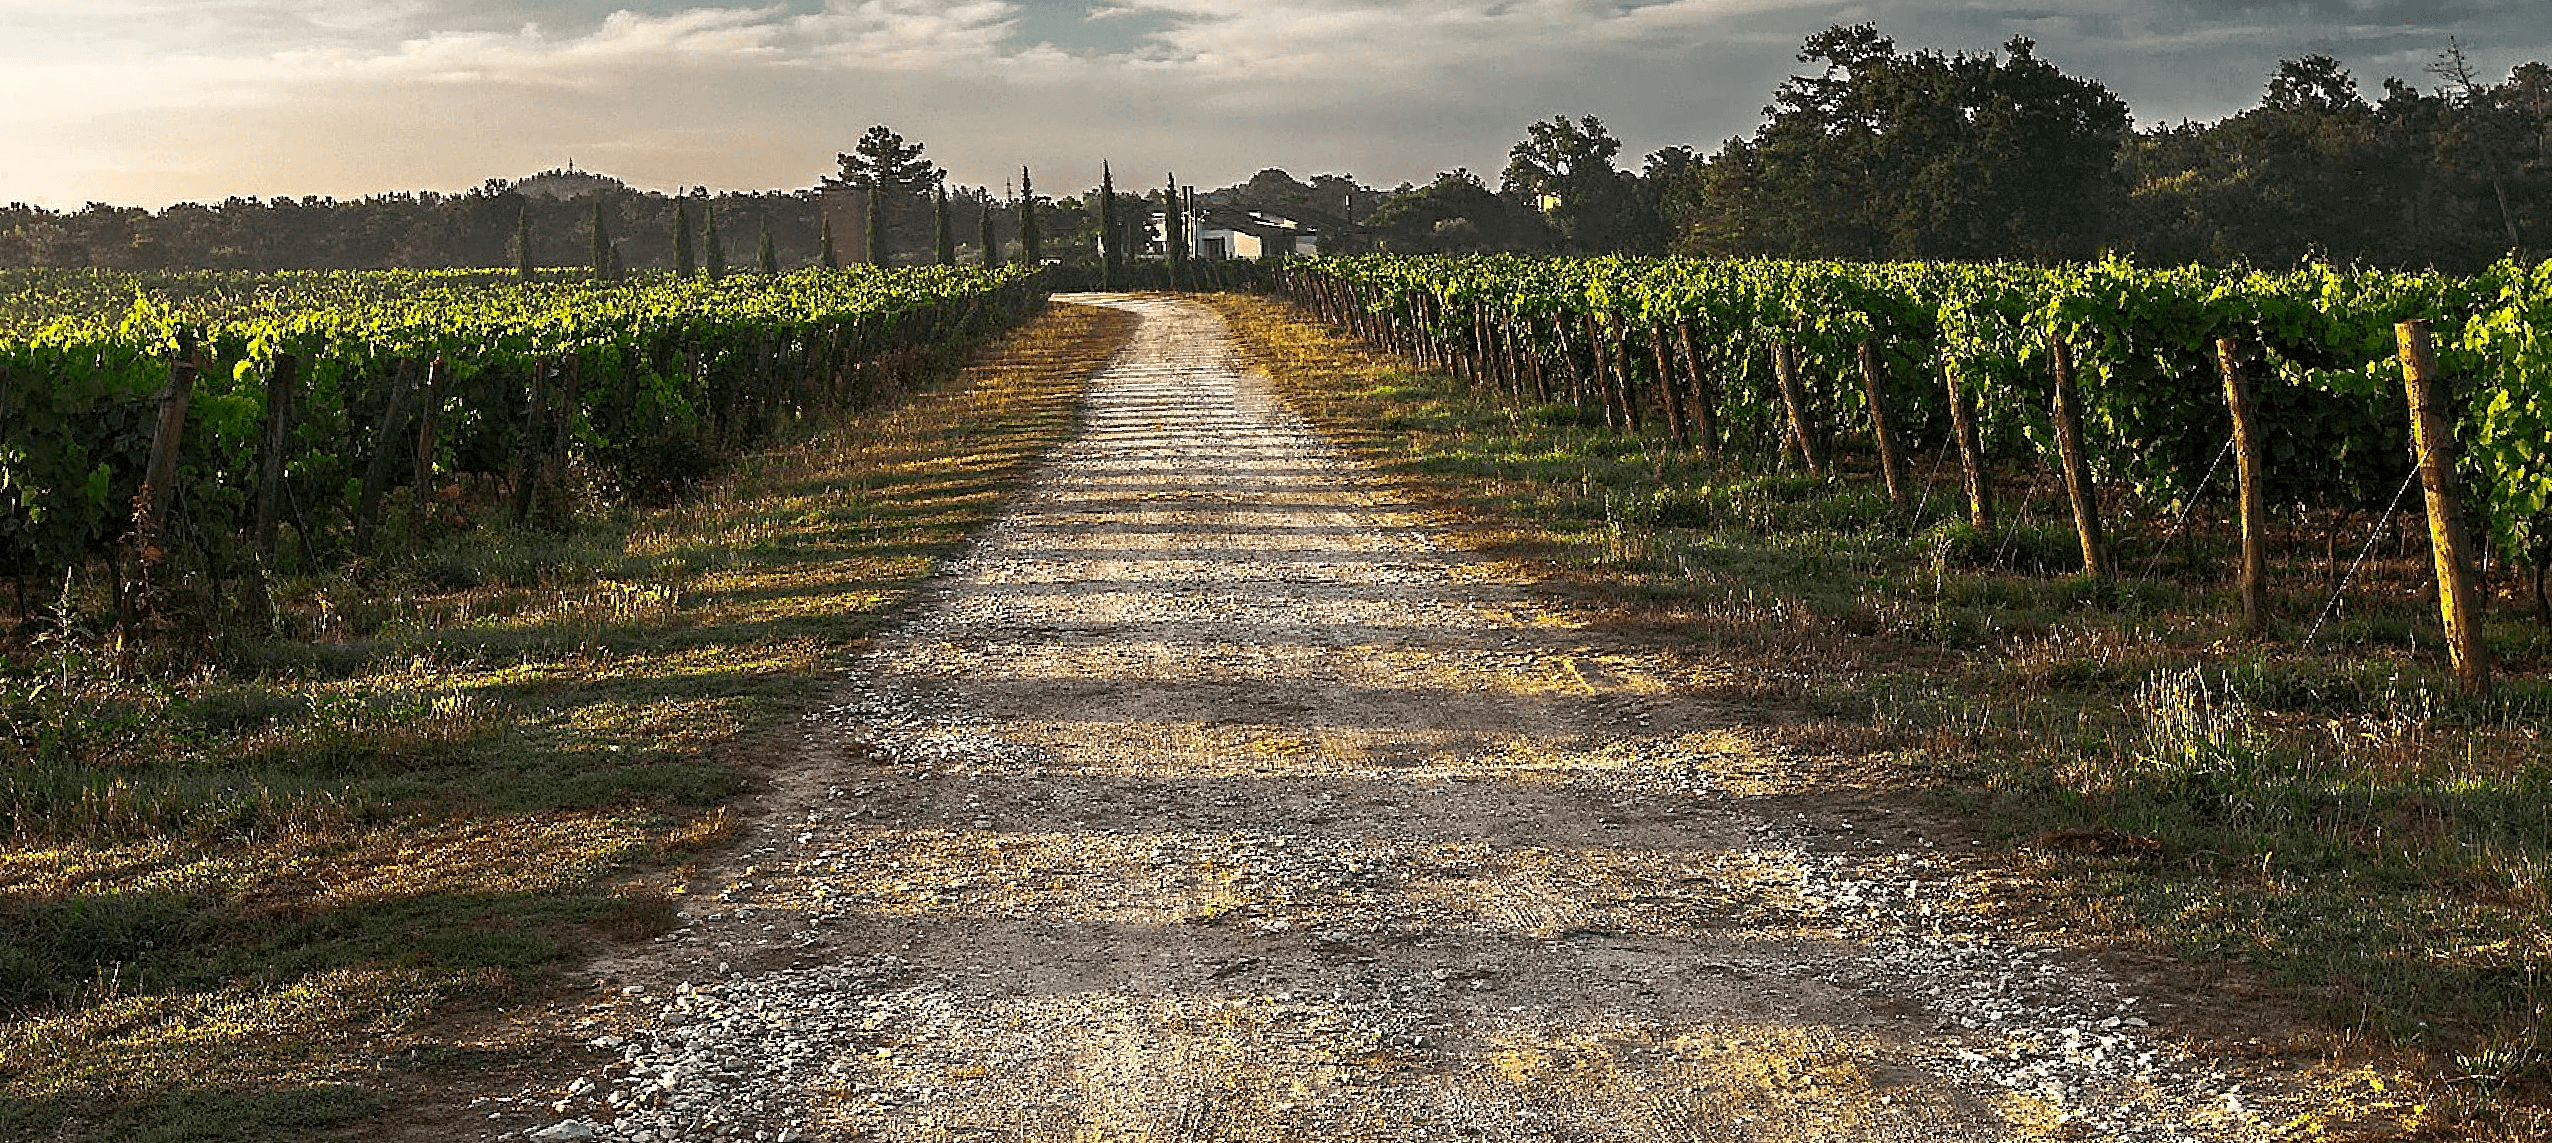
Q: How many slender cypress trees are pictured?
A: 12